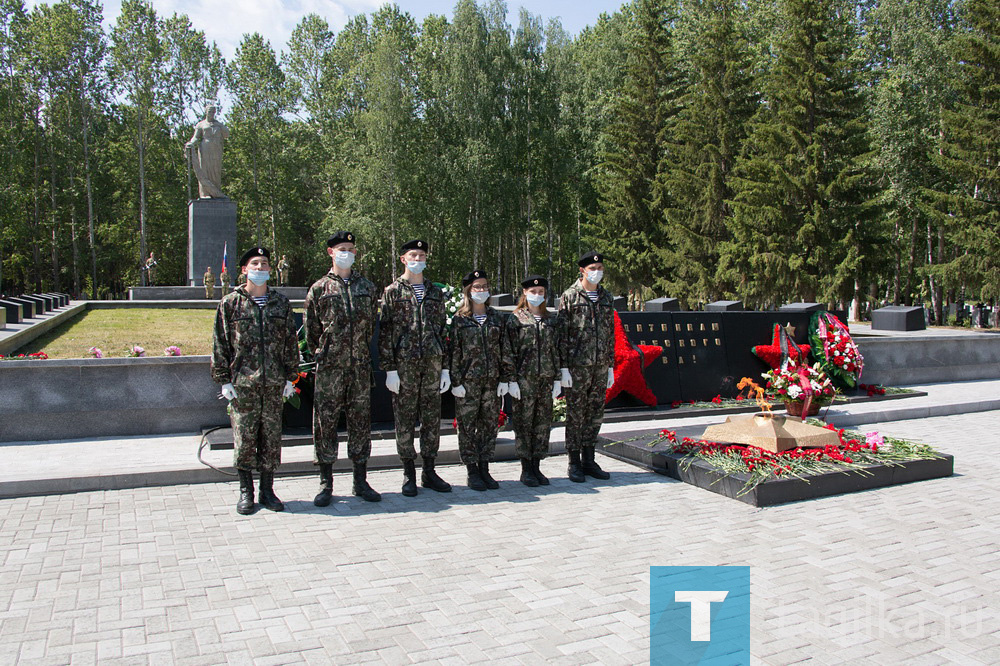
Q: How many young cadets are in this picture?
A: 6